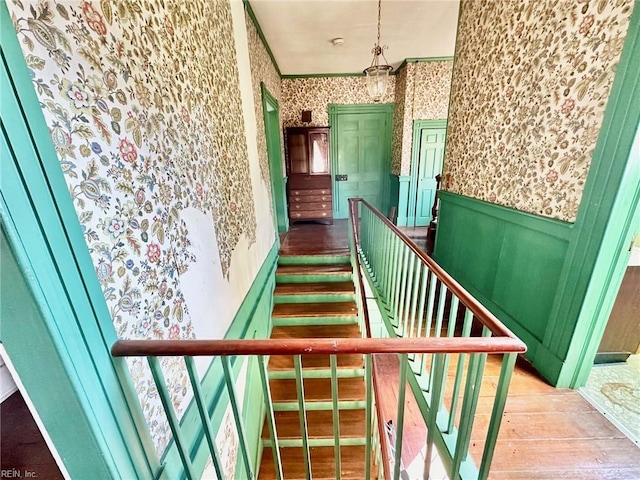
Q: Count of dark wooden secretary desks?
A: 1